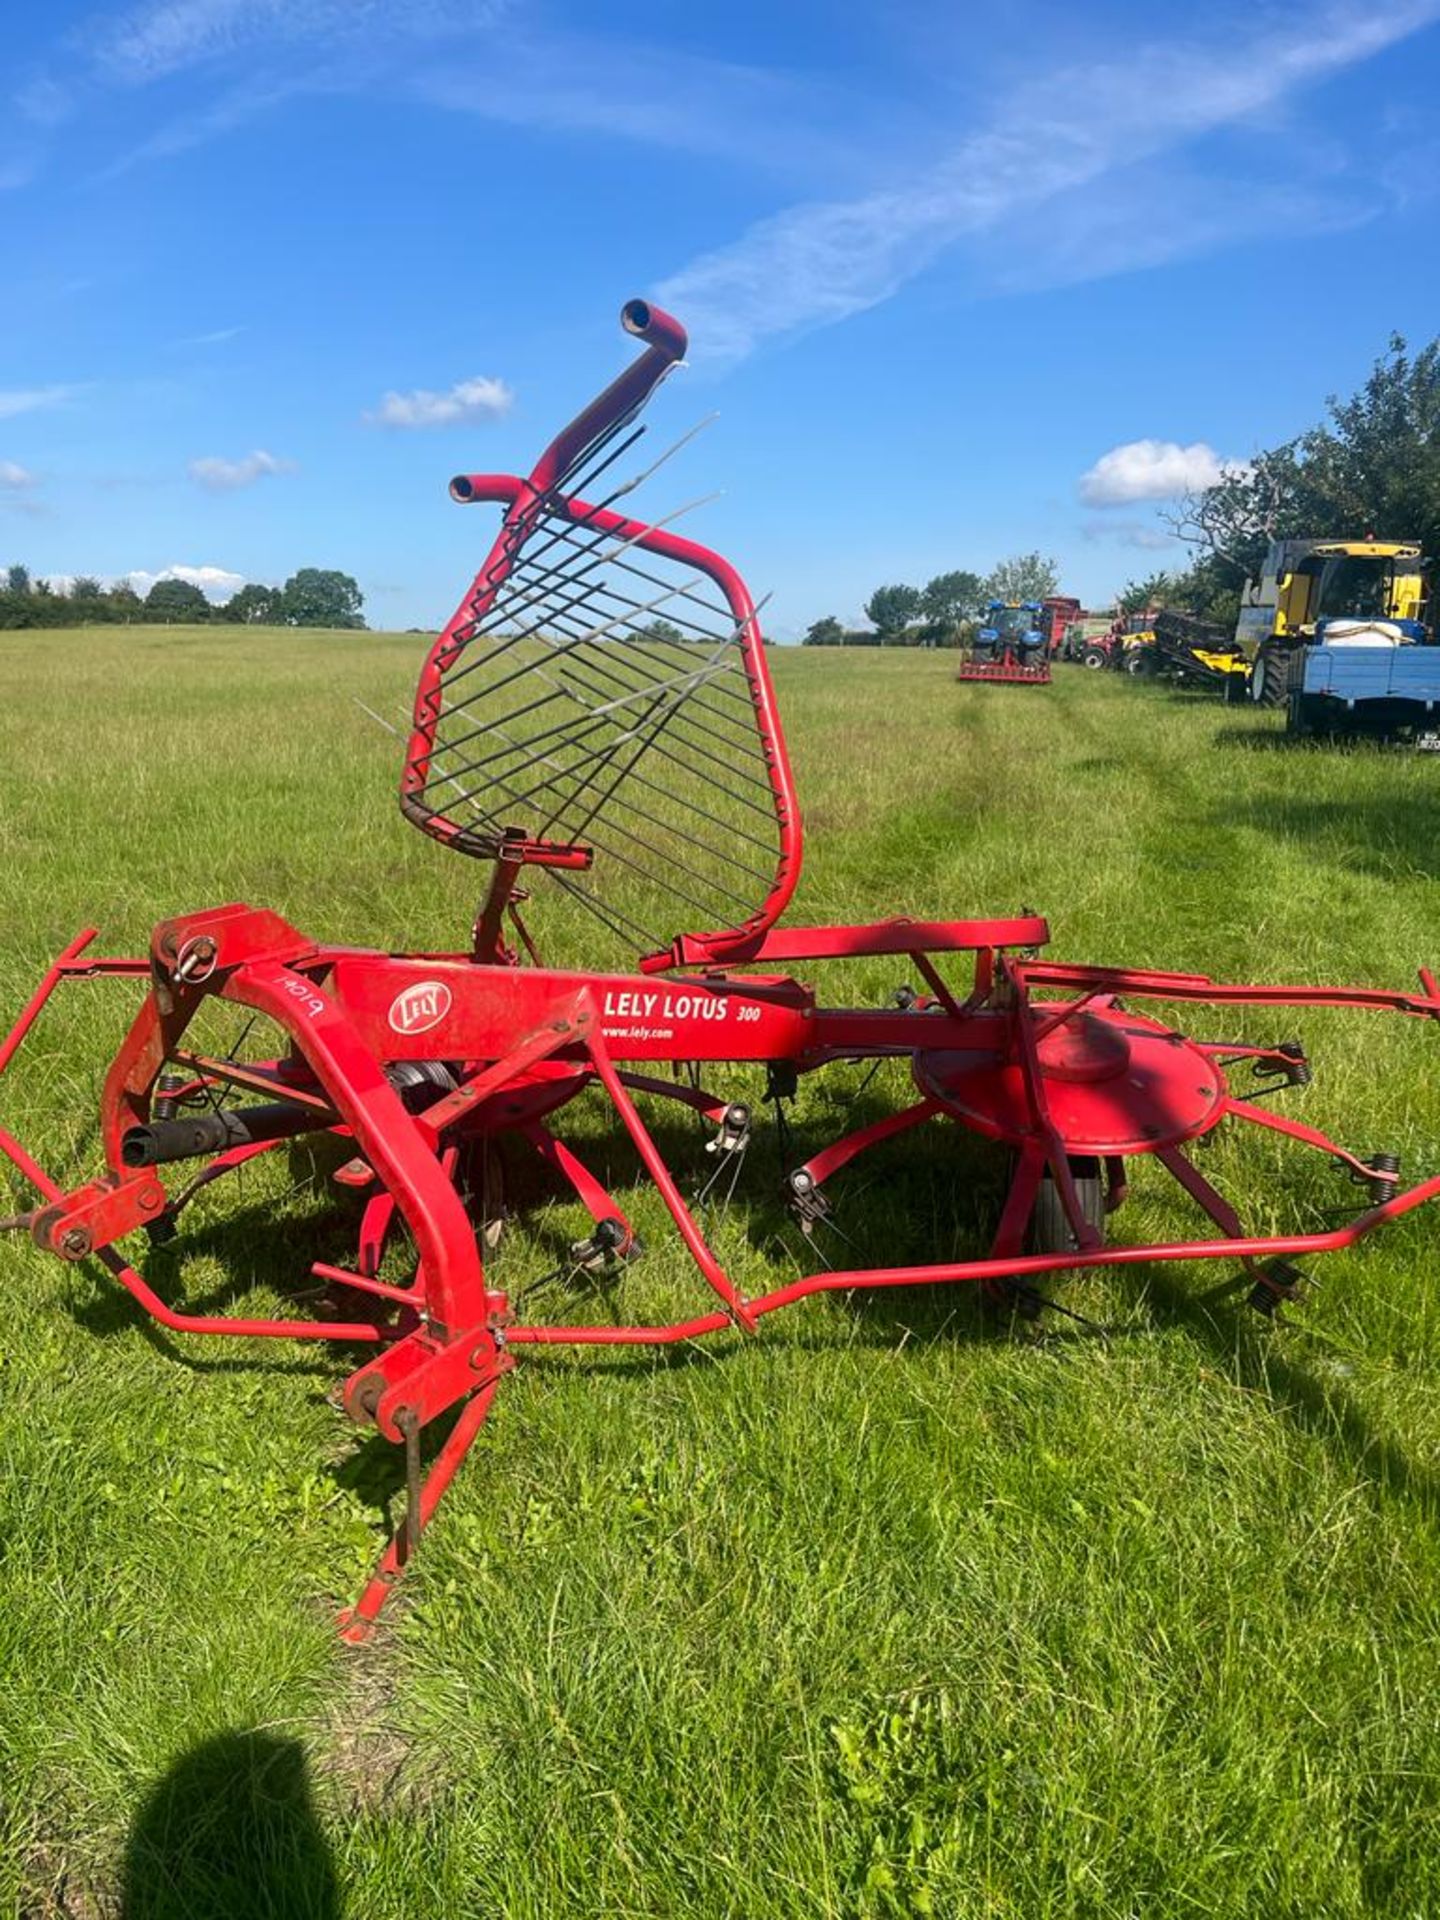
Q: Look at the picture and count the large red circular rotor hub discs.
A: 2